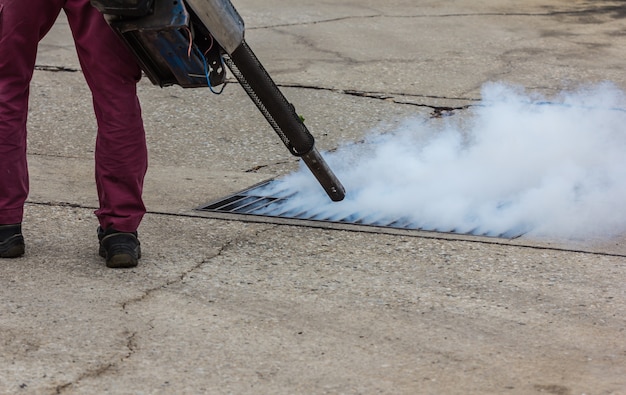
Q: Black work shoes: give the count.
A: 2